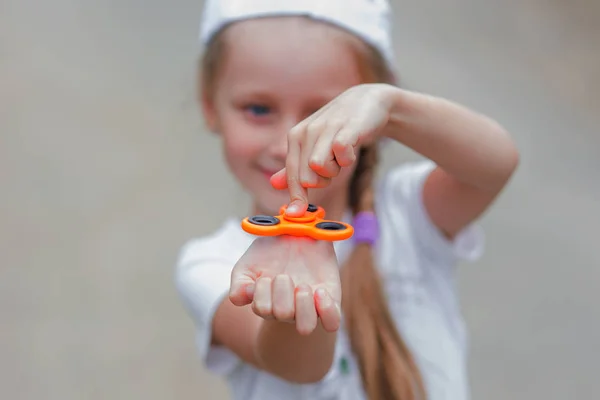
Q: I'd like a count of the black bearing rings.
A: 3